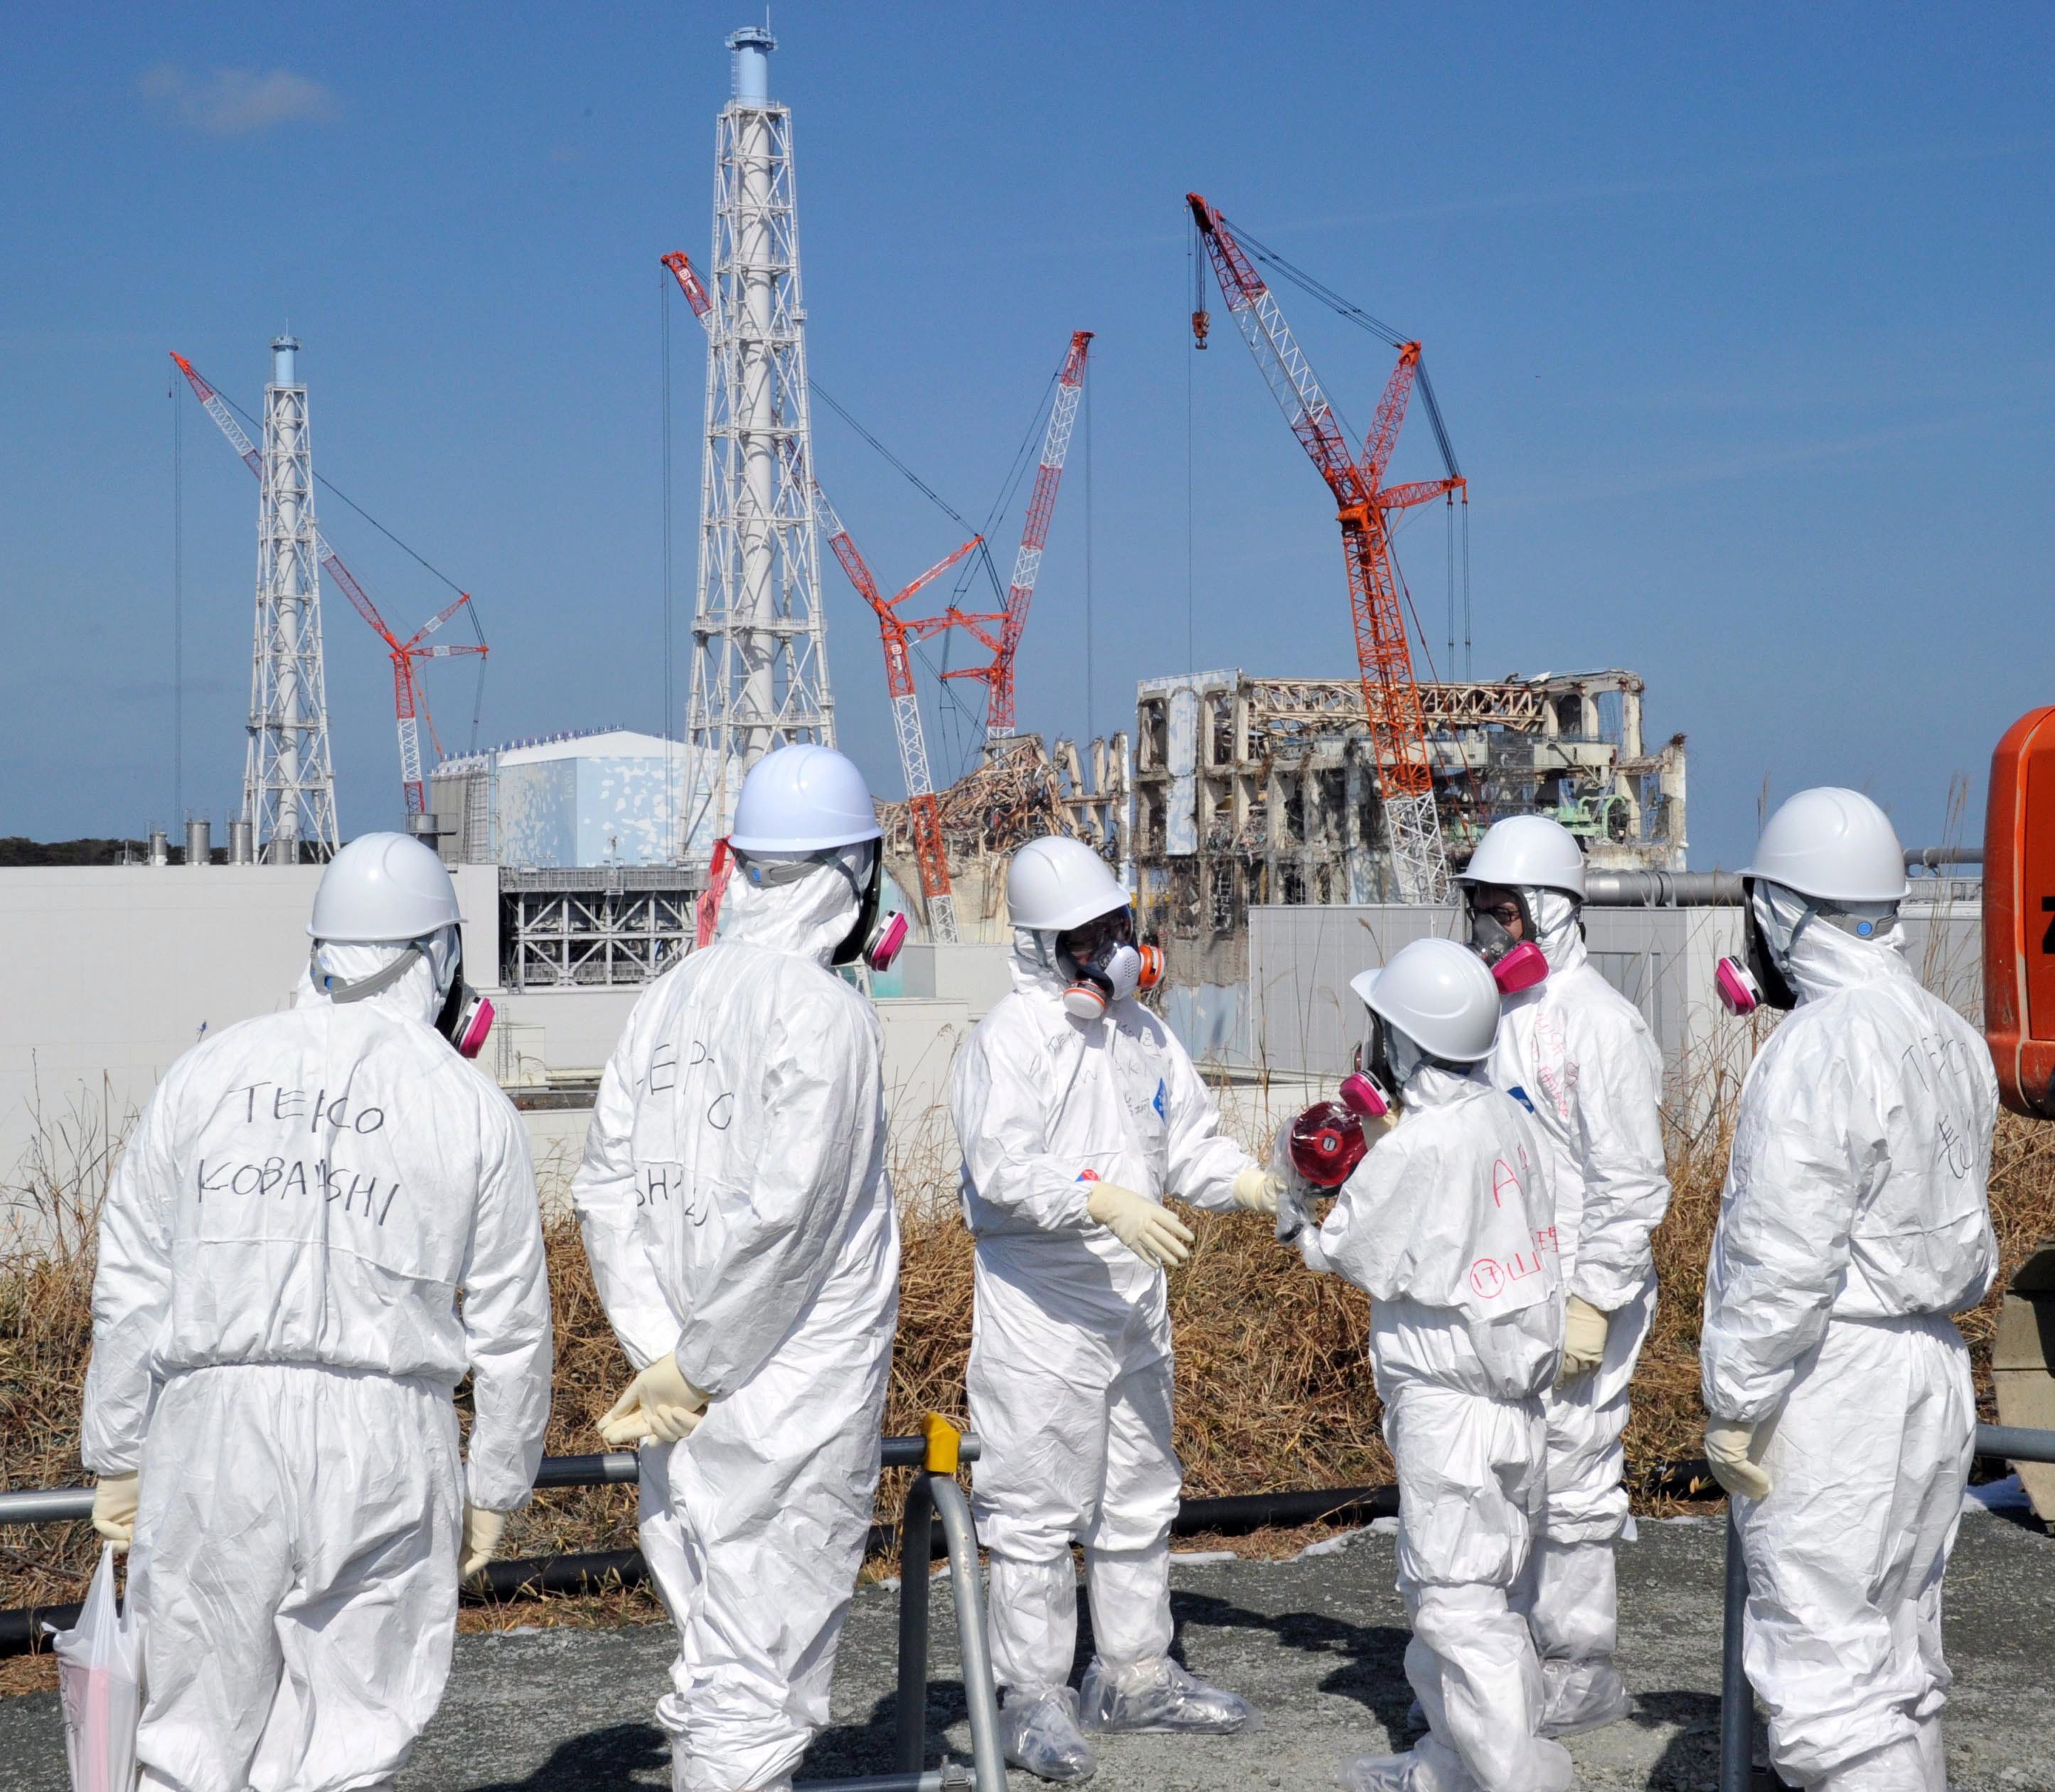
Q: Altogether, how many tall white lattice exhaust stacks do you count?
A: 2